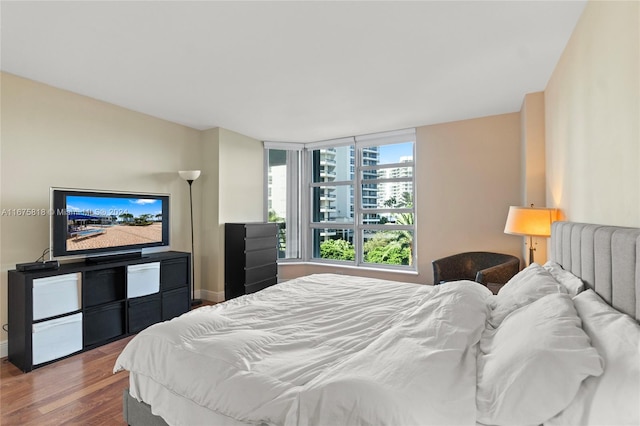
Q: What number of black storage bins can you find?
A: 5